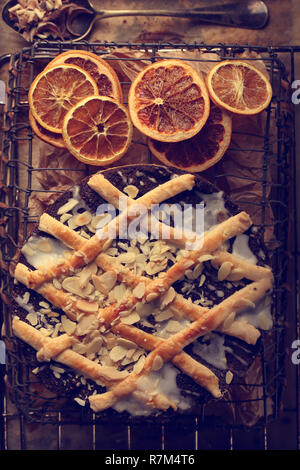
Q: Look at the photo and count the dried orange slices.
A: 7